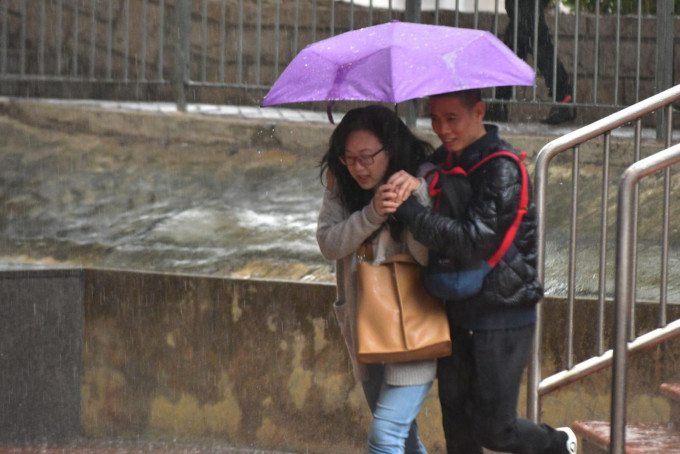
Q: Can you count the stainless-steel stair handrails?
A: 2